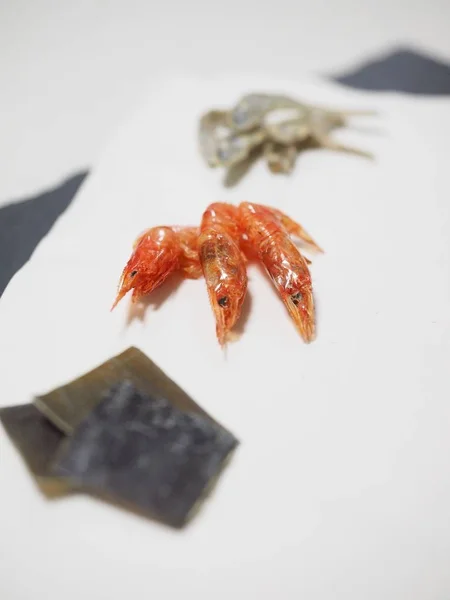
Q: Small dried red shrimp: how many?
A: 3